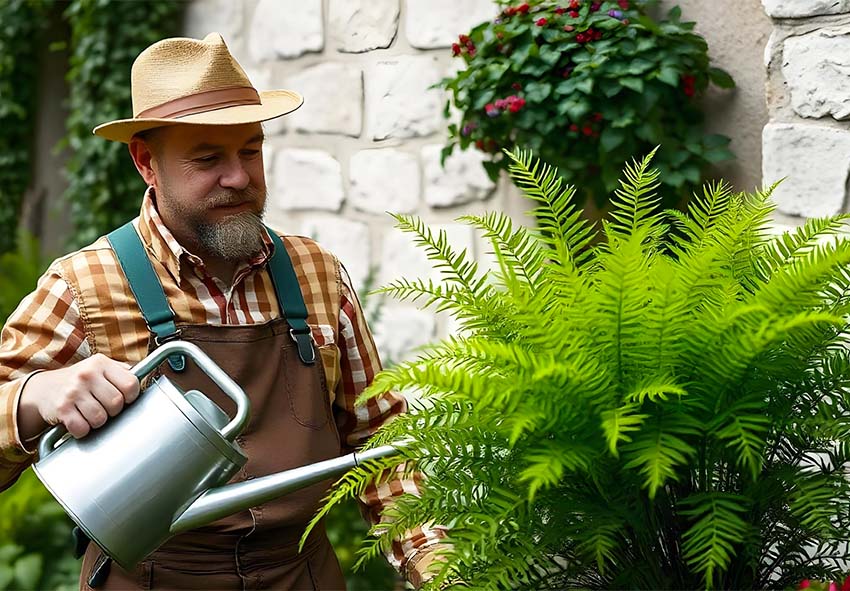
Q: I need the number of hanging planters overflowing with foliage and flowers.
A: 1